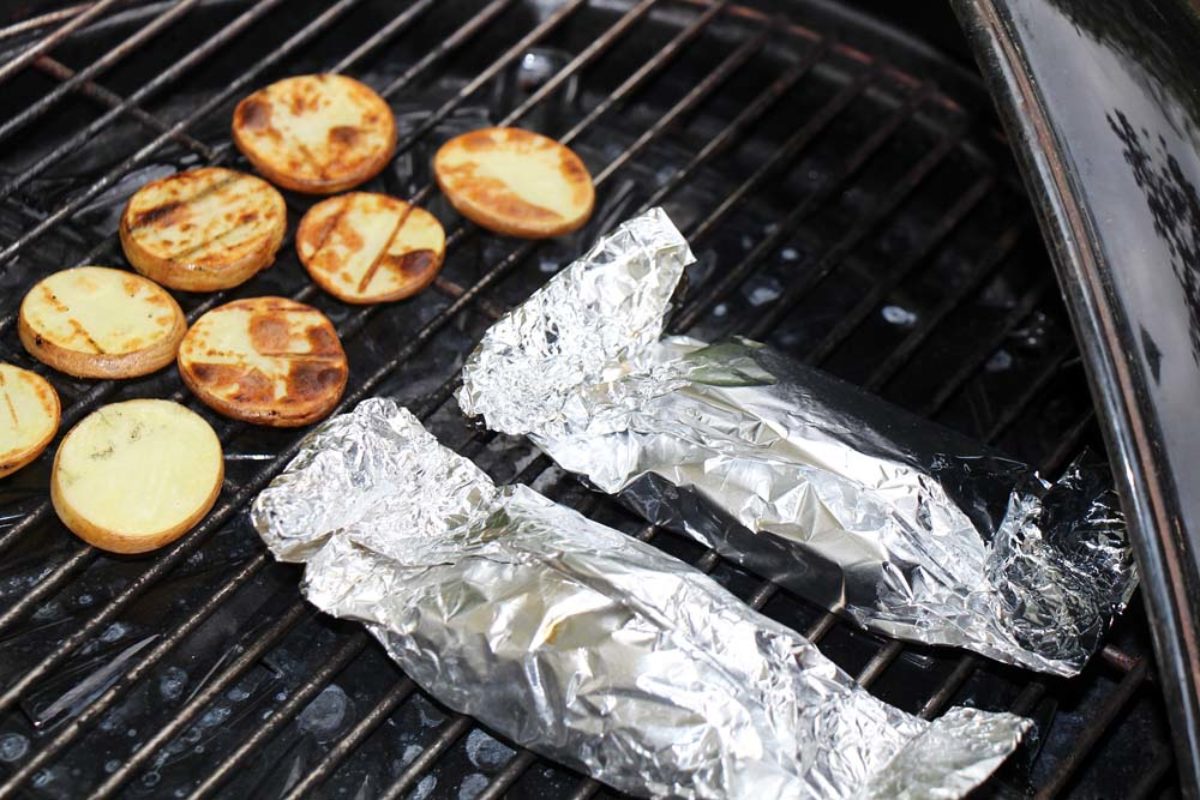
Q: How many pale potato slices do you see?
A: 1